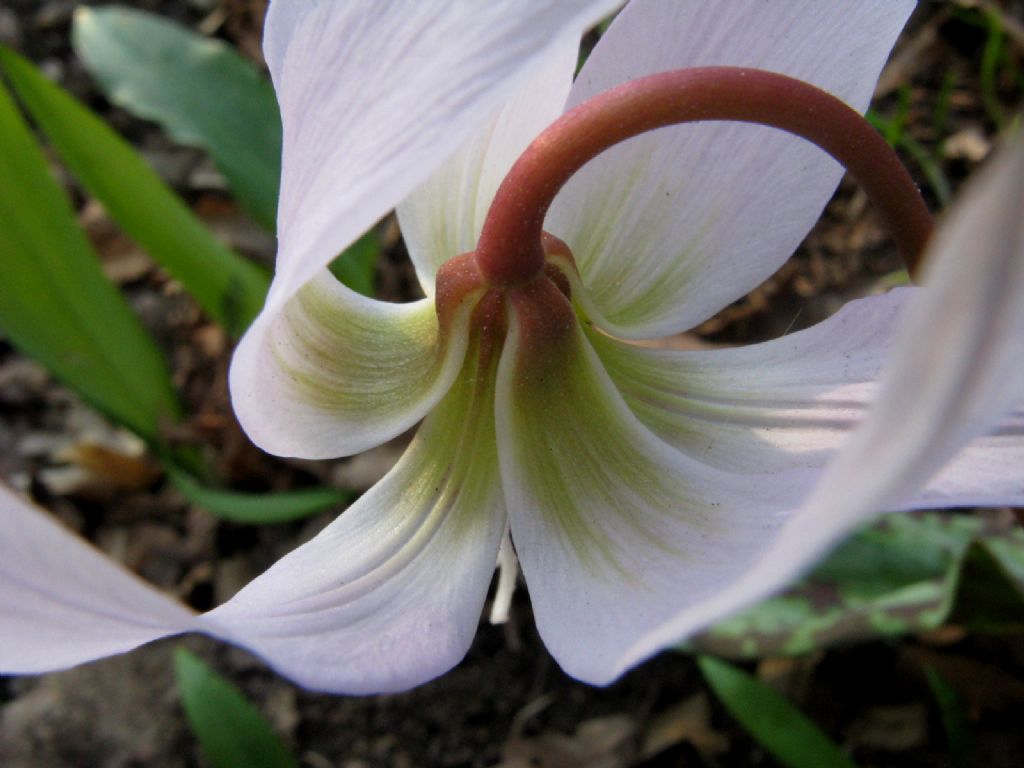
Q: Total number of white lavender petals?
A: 6